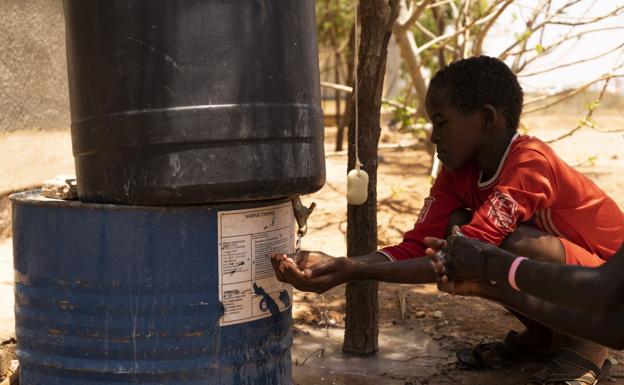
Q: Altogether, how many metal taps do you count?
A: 1